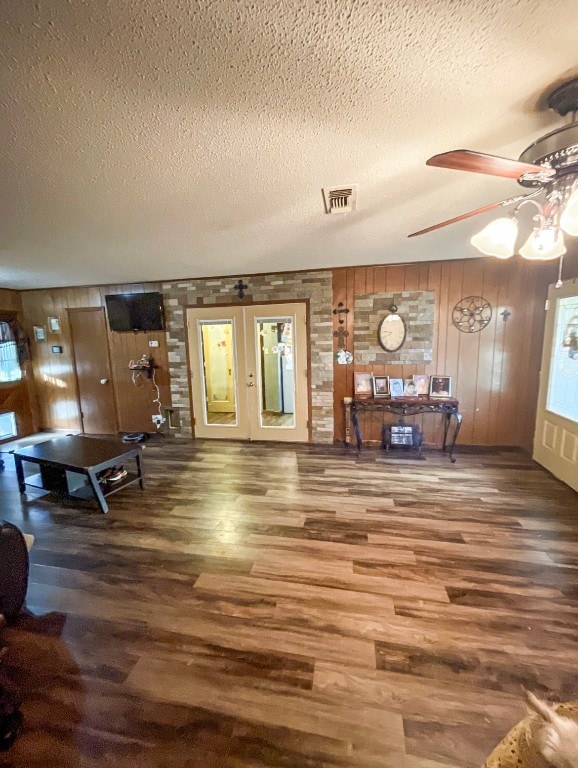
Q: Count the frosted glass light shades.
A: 3